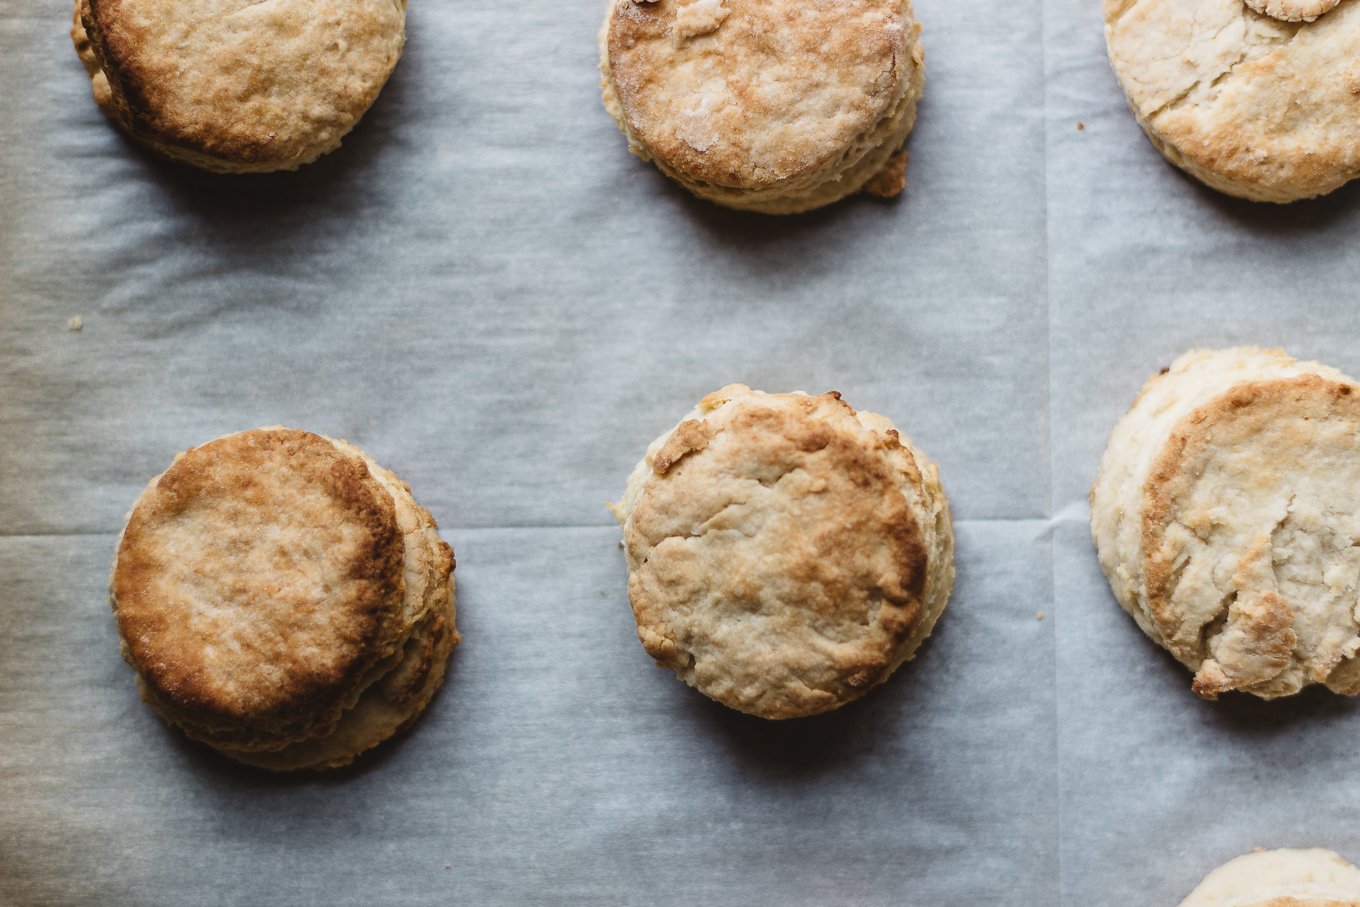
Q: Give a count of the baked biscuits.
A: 7